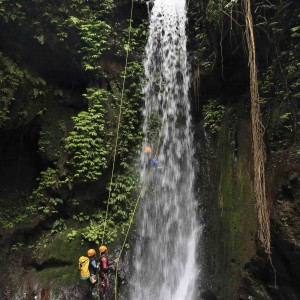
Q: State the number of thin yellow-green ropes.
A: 2